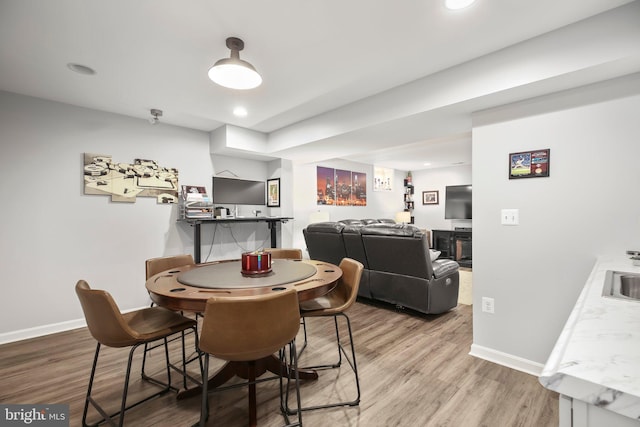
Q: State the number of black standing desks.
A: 1